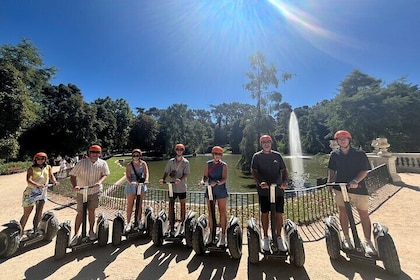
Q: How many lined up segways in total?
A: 7